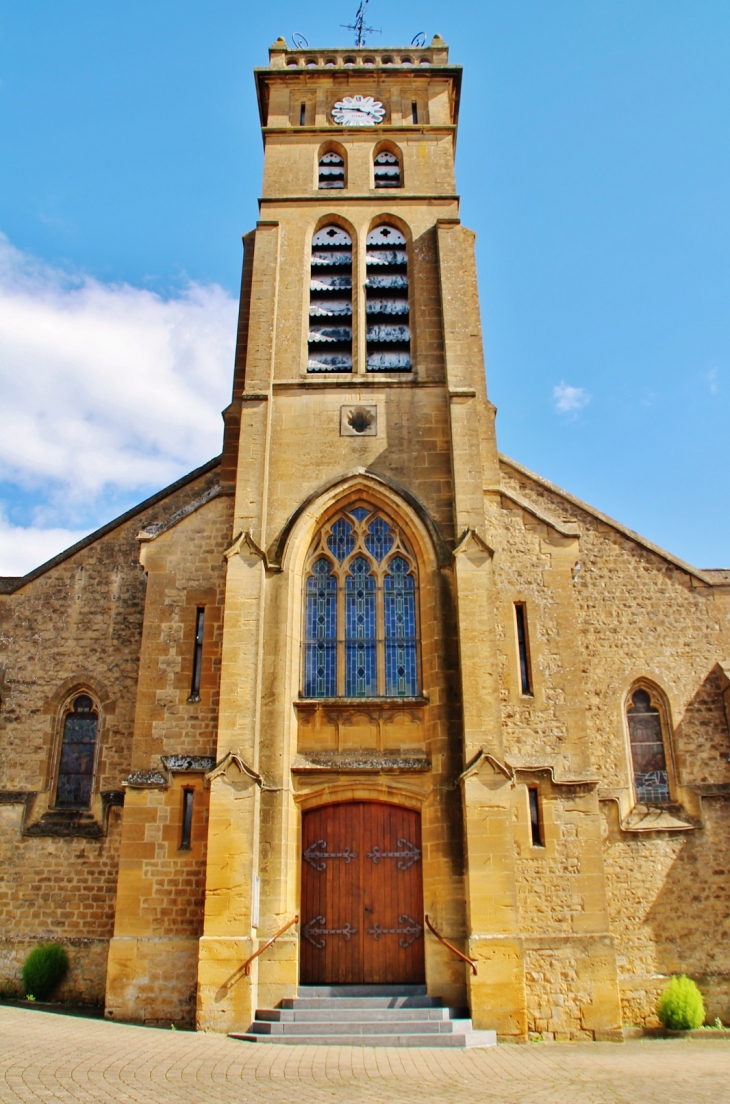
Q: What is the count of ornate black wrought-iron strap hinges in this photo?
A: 4